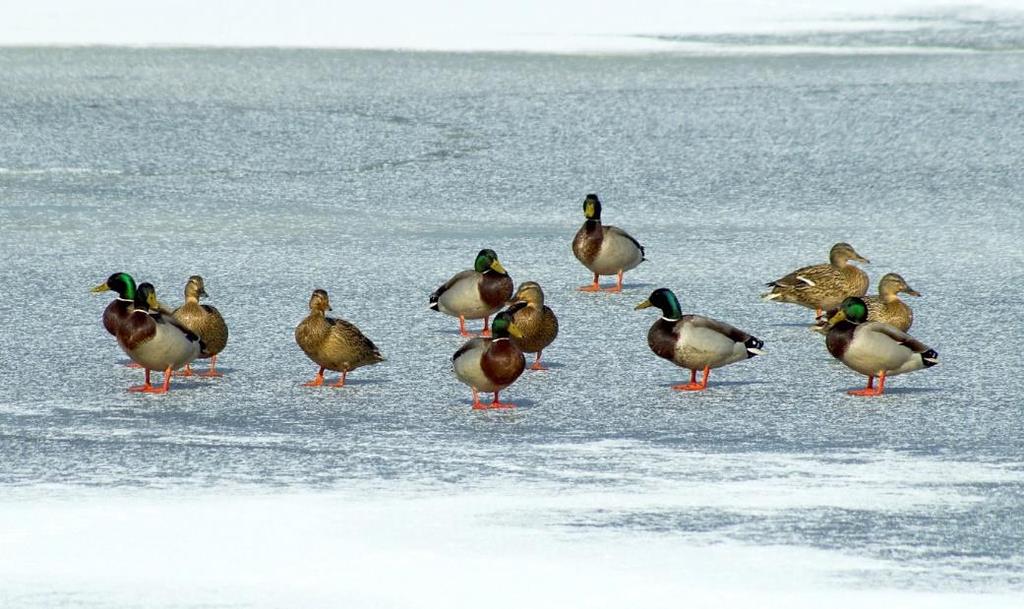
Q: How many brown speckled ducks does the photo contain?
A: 5